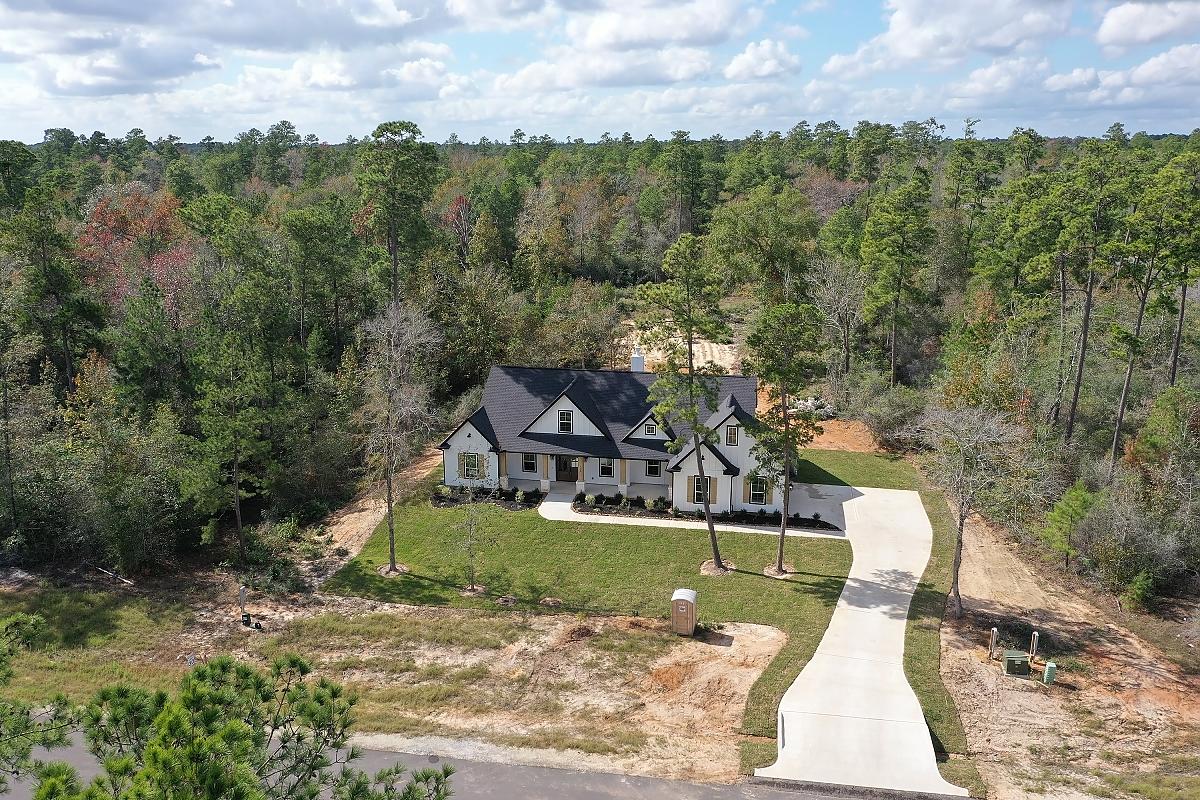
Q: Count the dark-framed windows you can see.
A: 9